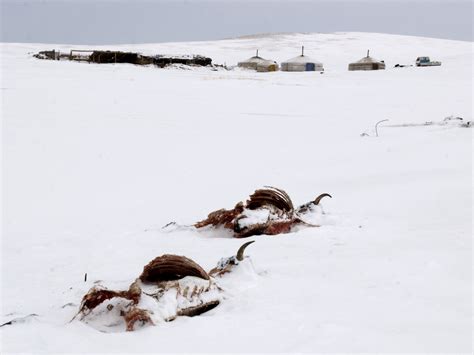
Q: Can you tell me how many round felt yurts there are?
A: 3